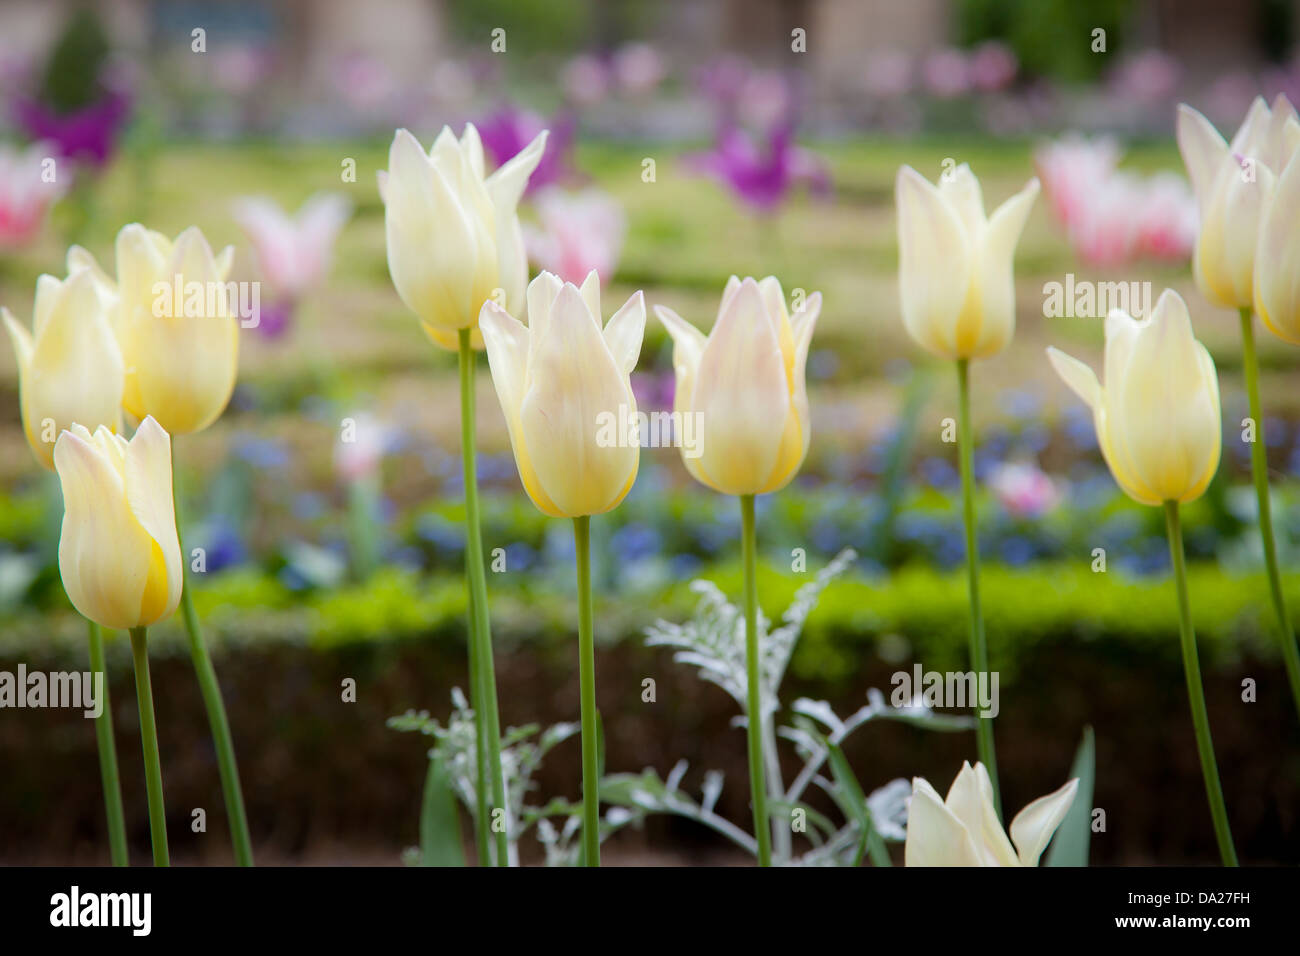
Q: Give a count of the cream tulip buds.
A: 11